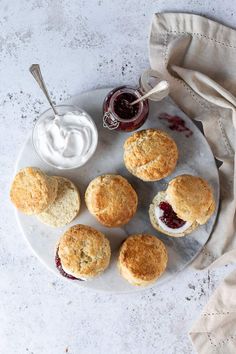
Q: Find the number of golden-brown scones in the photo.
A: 6